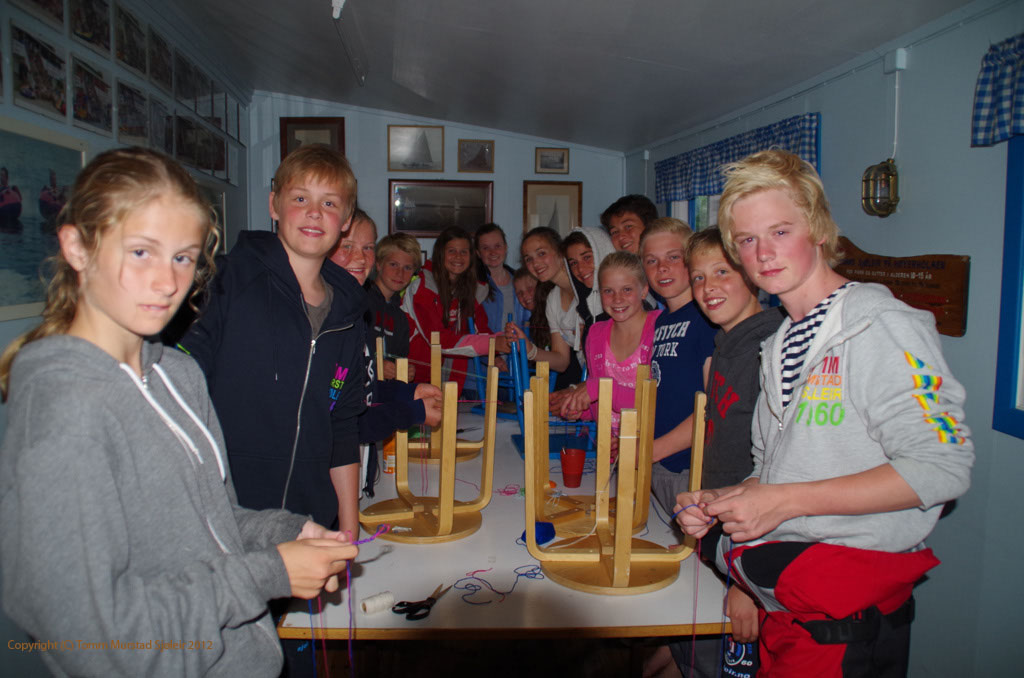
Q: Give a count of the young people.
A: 14